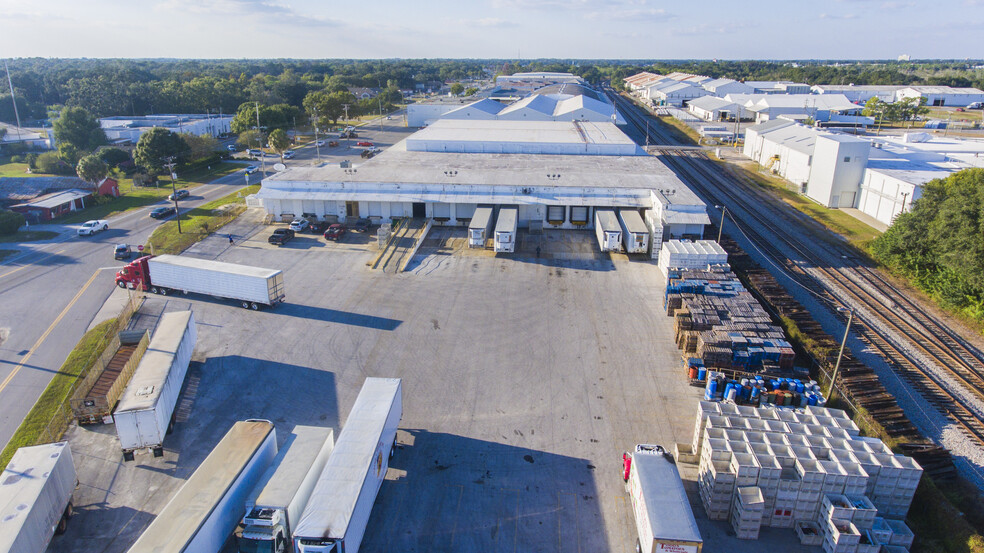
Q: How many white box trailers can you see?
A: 11